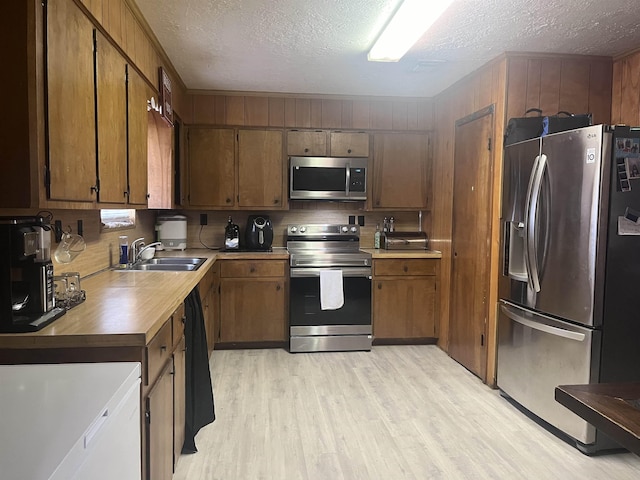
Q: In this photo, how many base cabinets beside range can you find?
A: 2